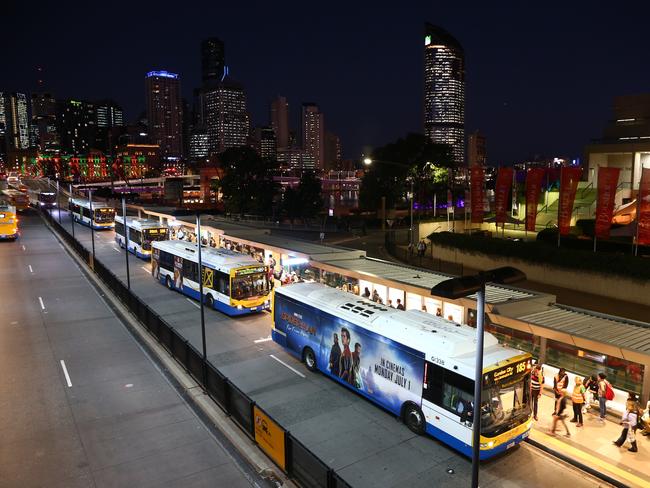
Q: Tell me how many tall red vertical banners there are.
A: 6